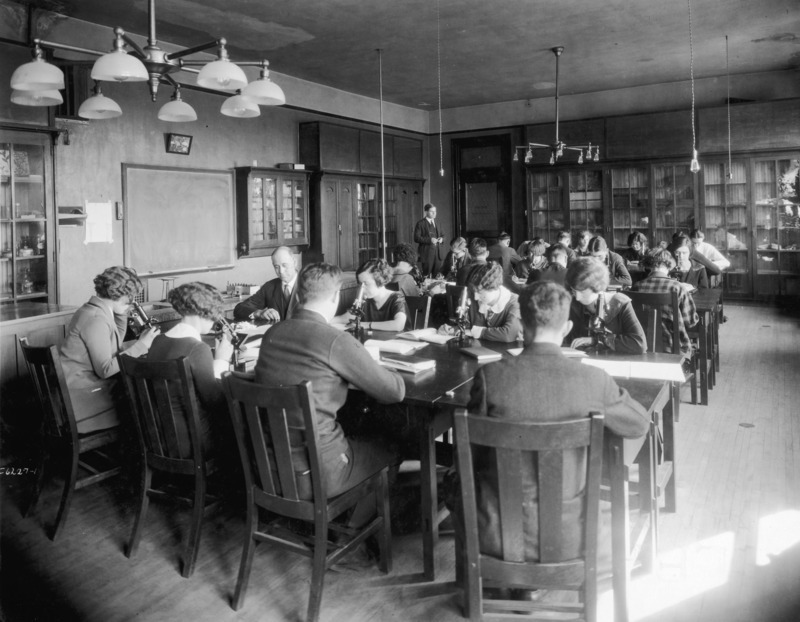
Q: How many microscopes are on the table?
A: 5